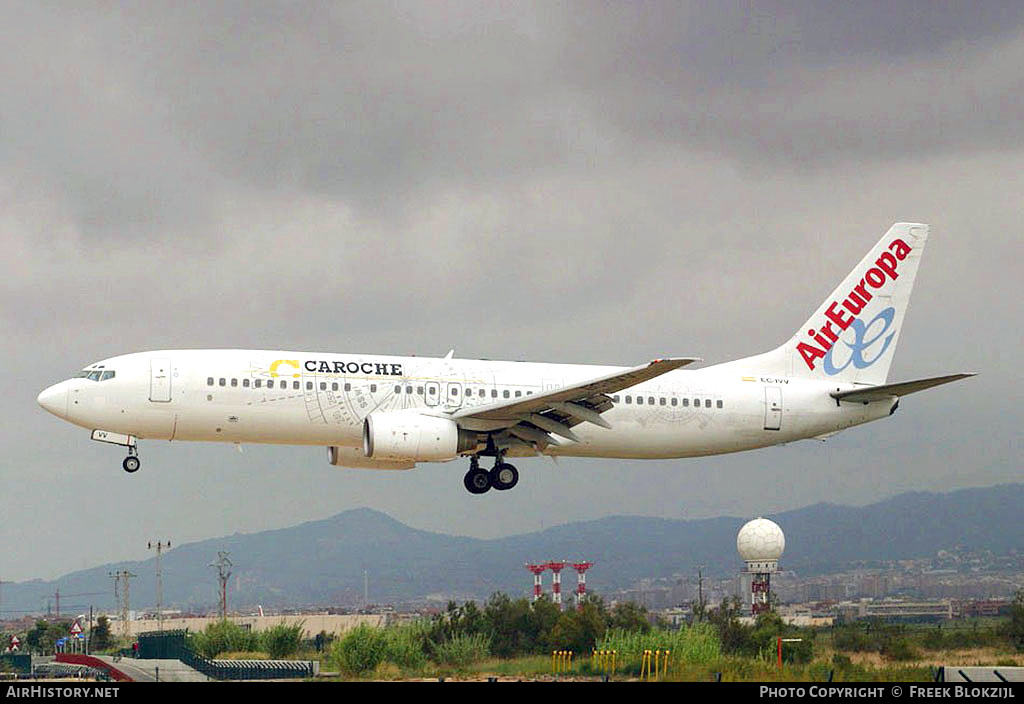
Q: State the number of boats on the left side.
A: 0